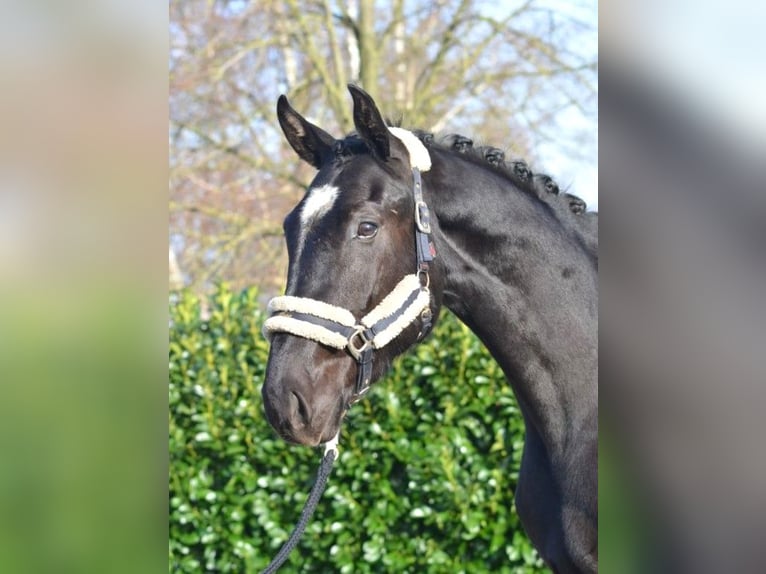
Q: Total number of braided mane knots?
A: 6